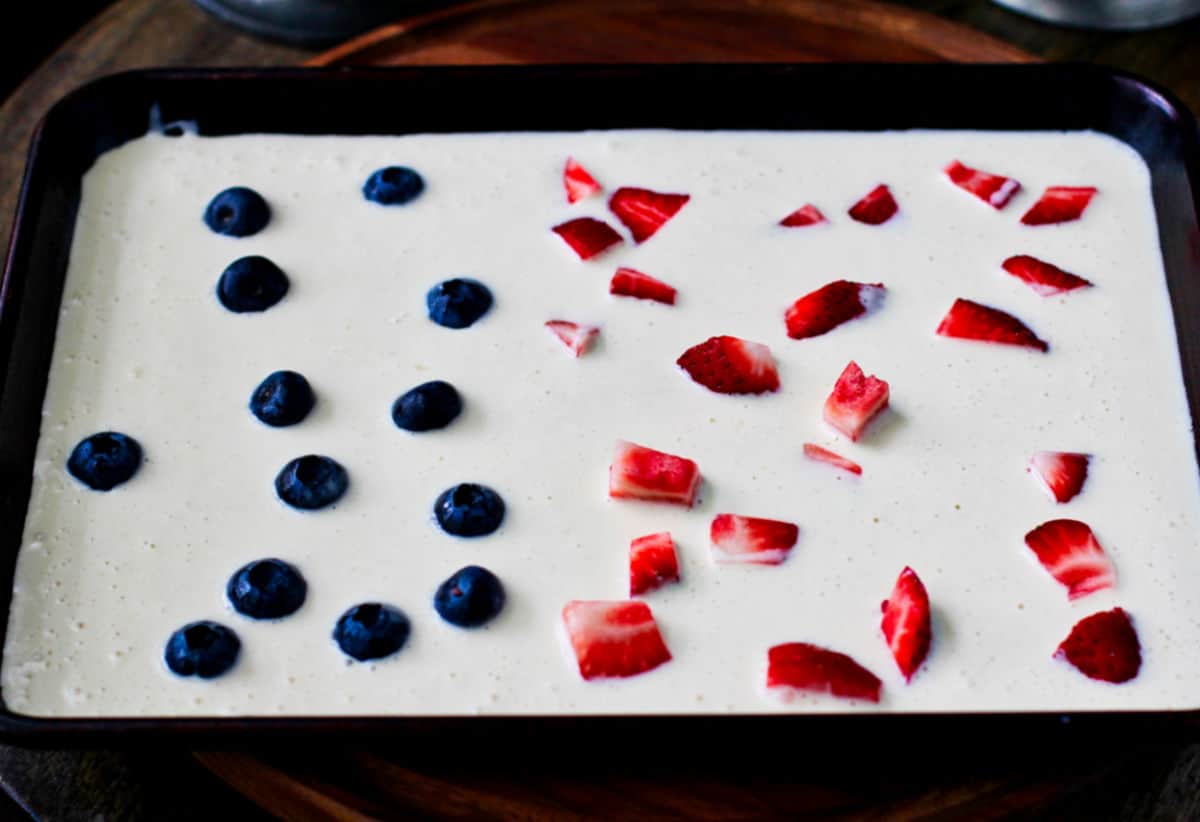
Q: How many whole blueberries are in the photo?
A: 13